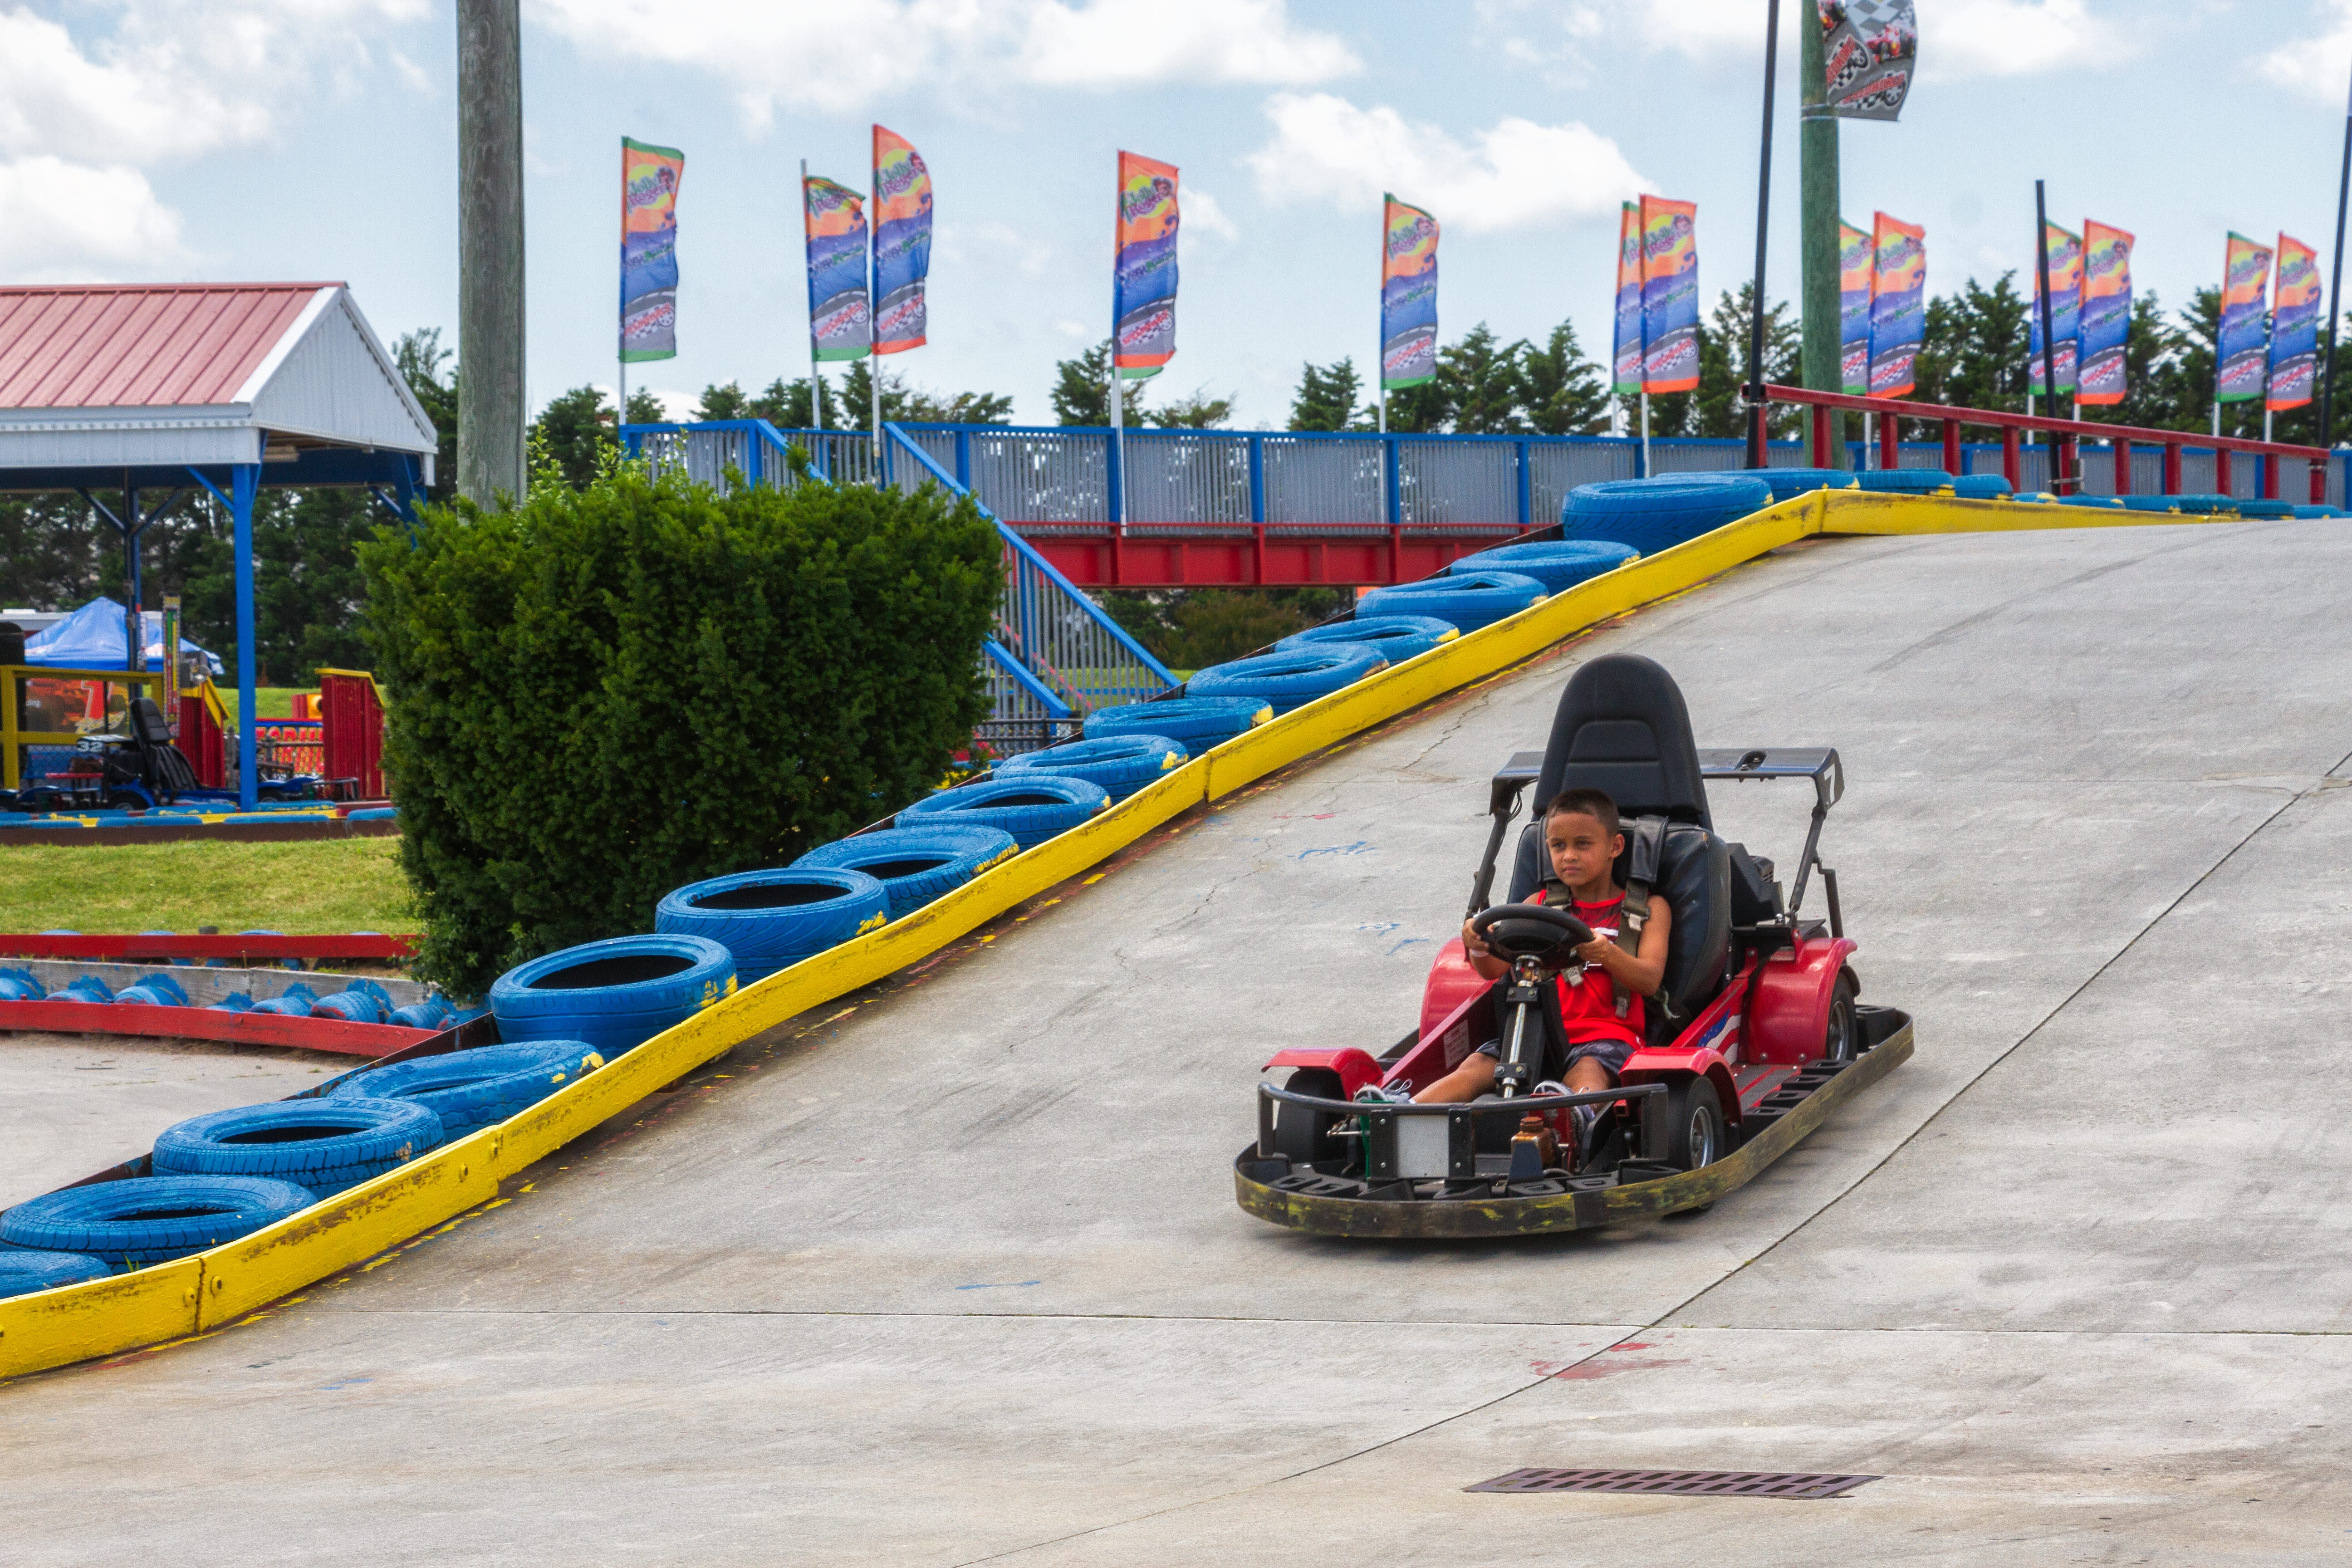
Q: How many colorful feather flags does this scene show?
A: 13